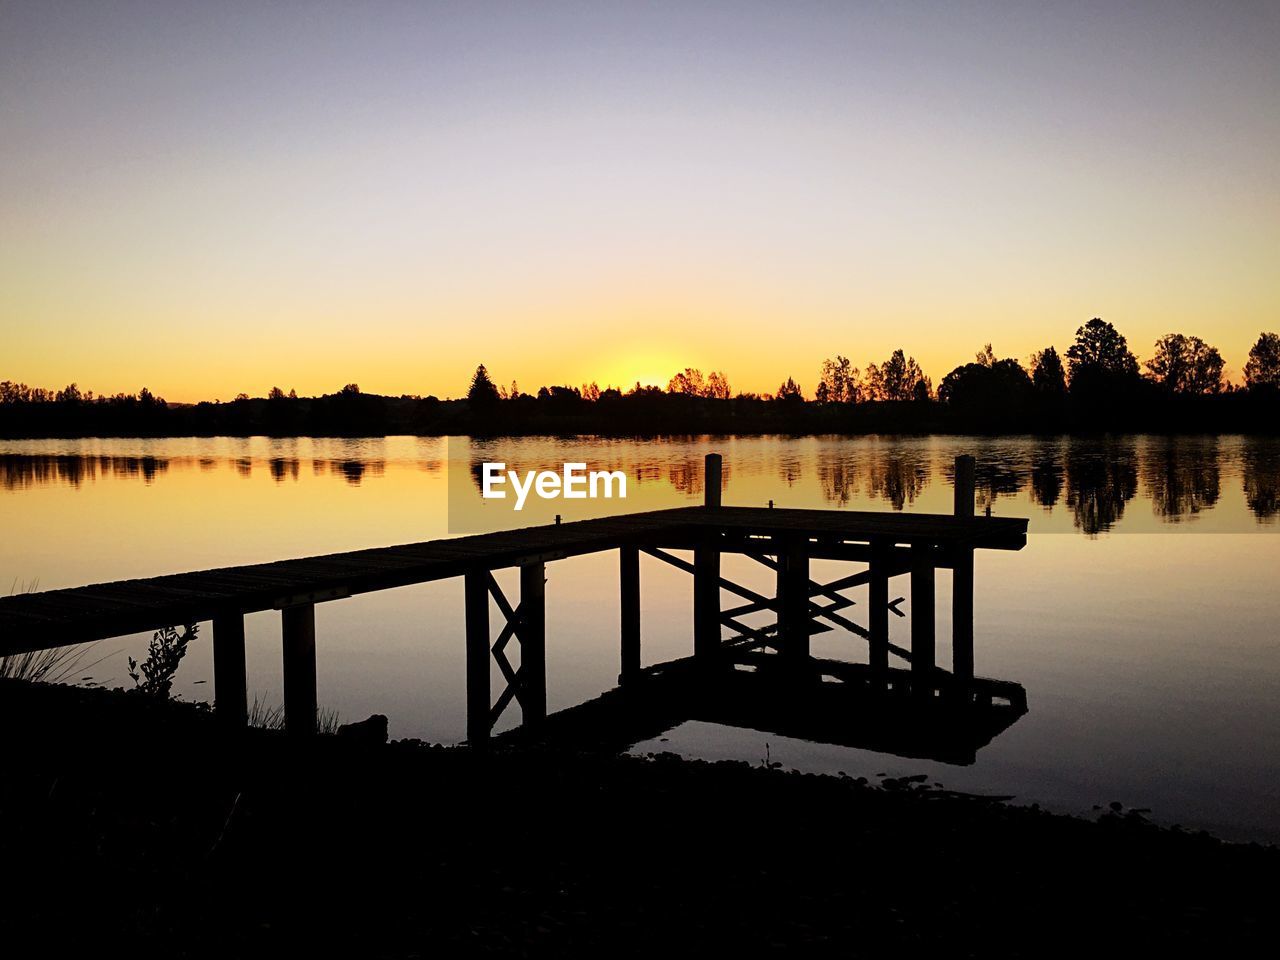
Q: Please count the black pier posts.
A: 10